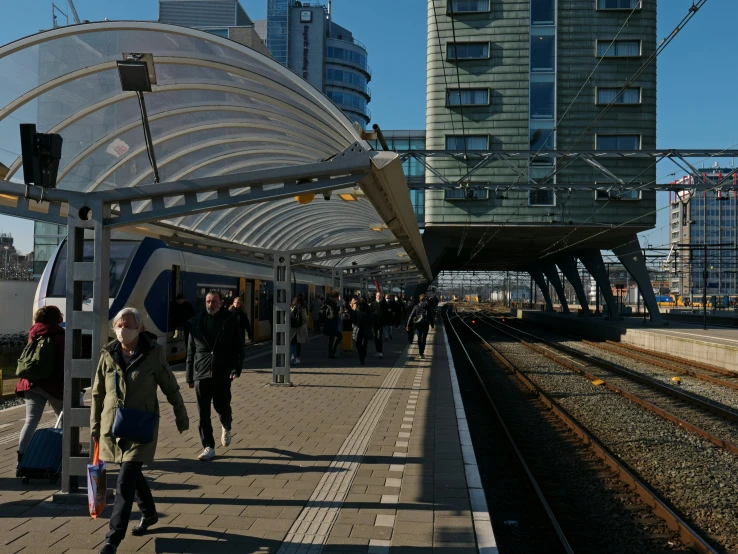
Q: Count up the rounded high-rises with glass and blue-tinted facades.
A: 1